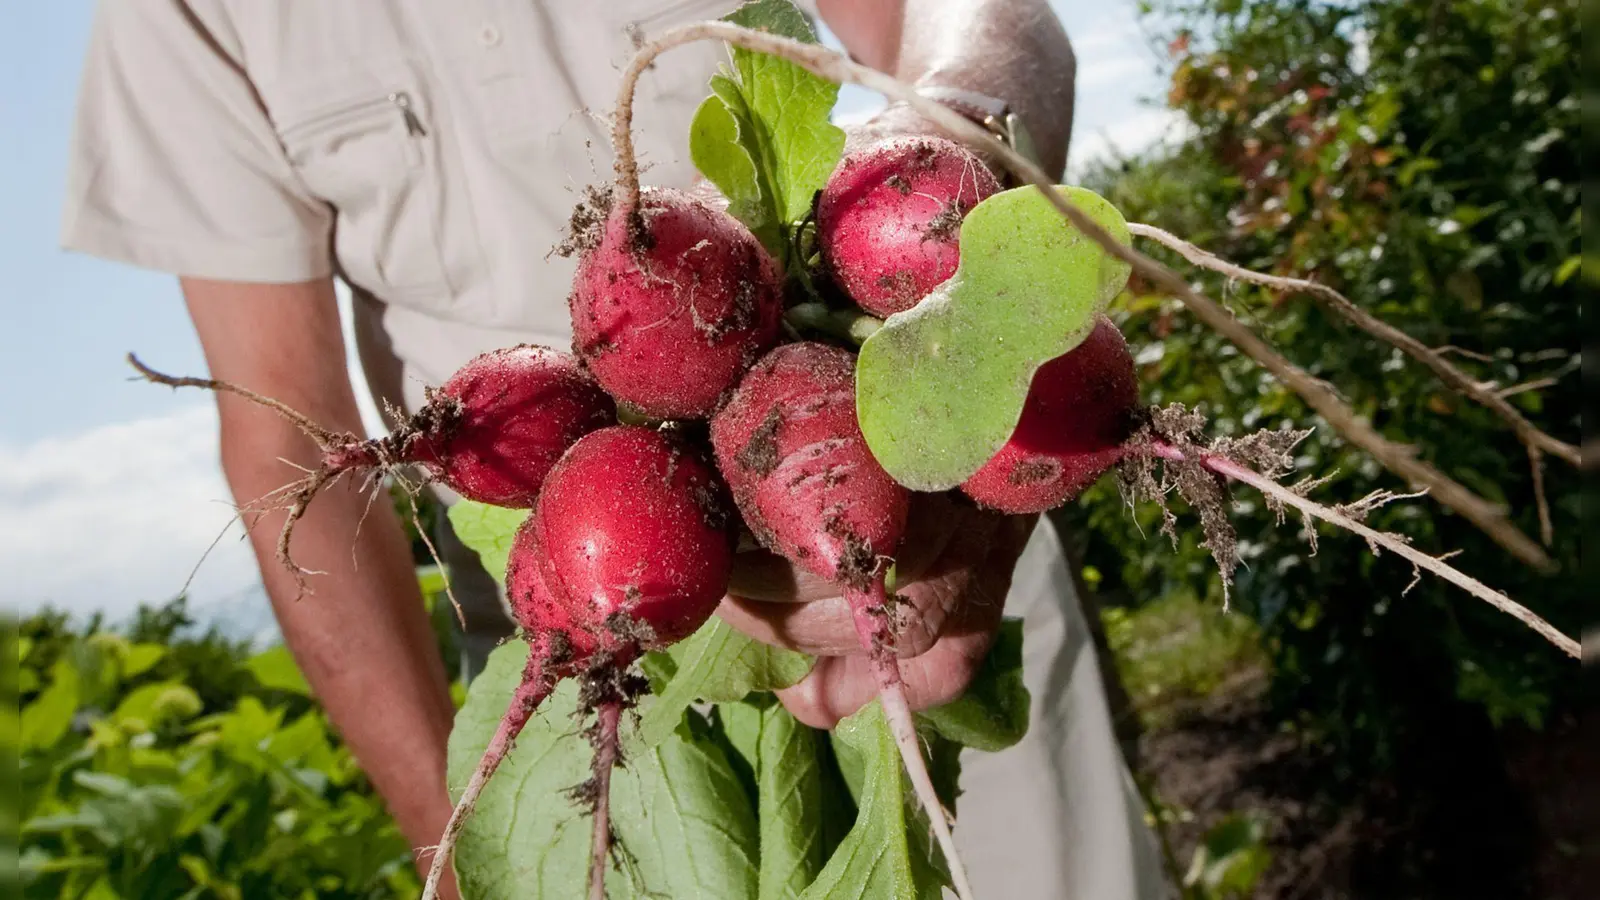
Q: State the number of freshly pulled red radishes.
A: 7